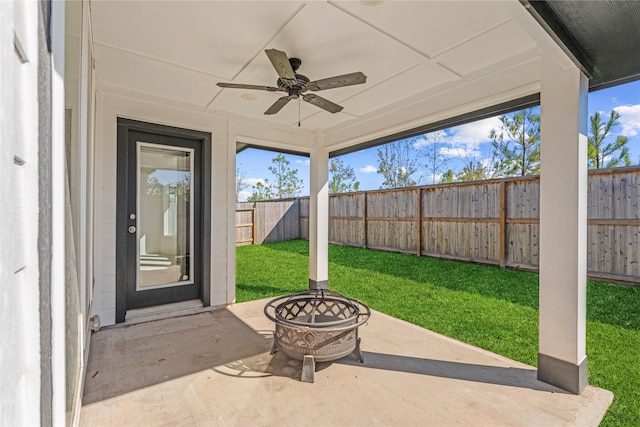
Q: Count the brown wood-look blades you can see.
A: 5